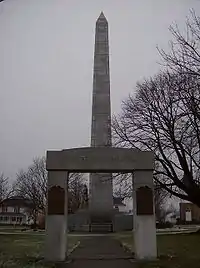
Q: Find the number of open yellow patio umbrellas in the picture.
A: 0